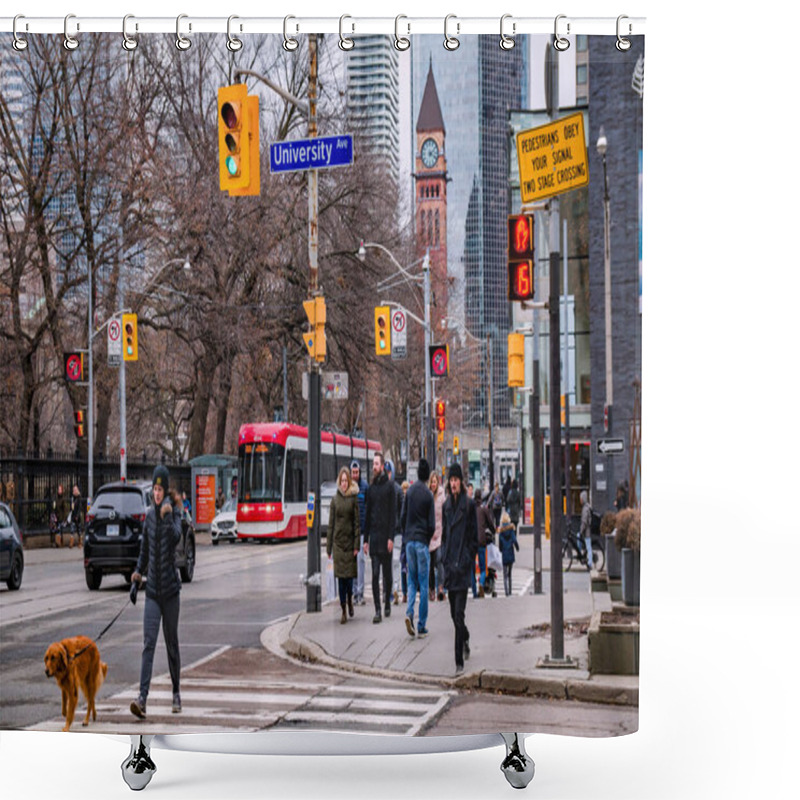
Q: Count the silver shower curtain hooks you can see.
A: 12